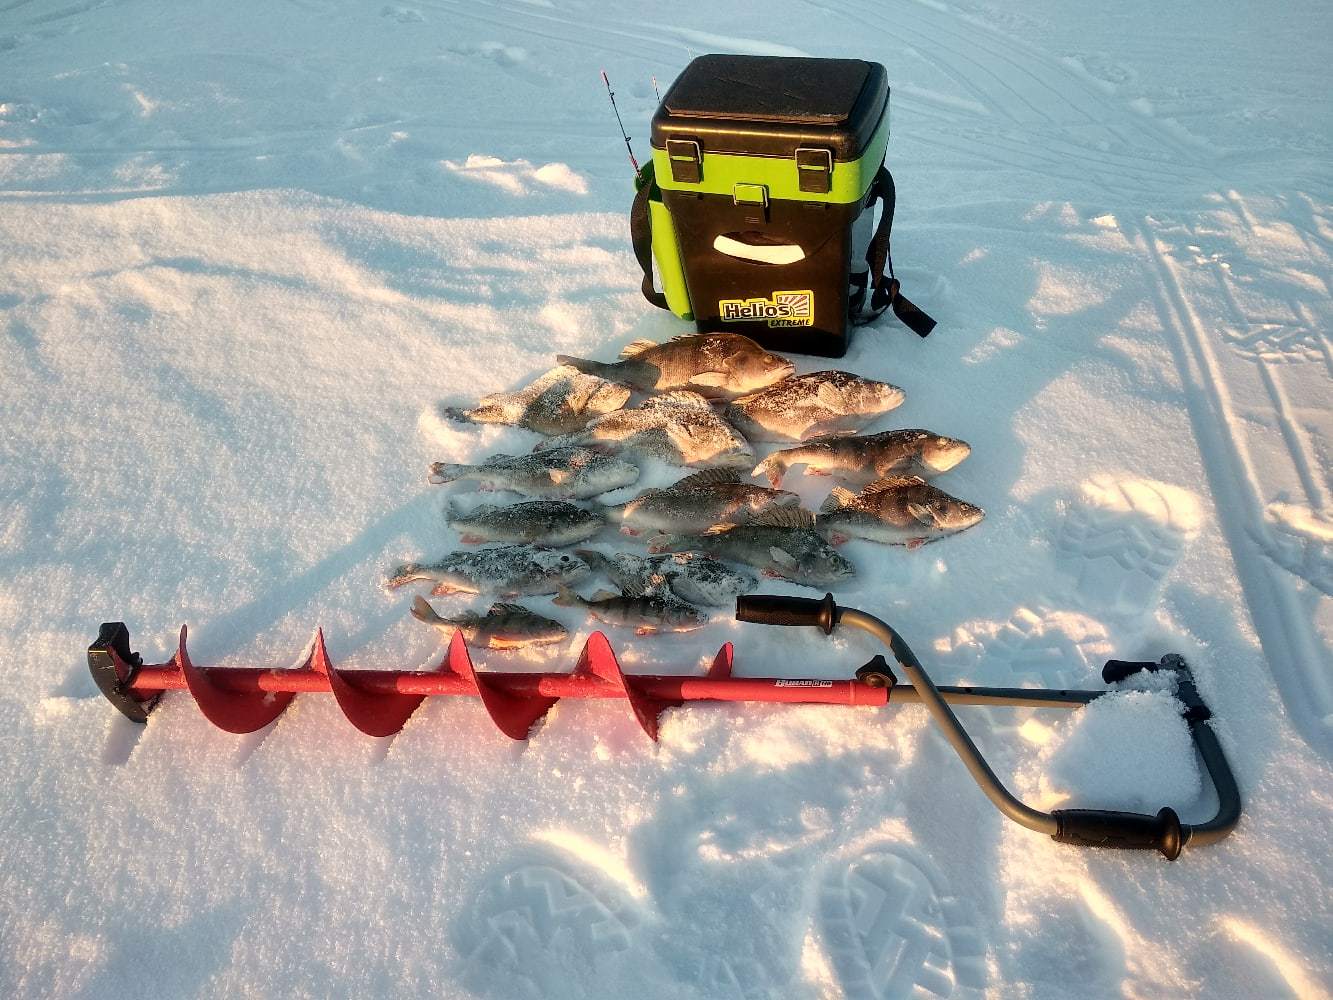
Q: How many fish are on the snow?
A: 14